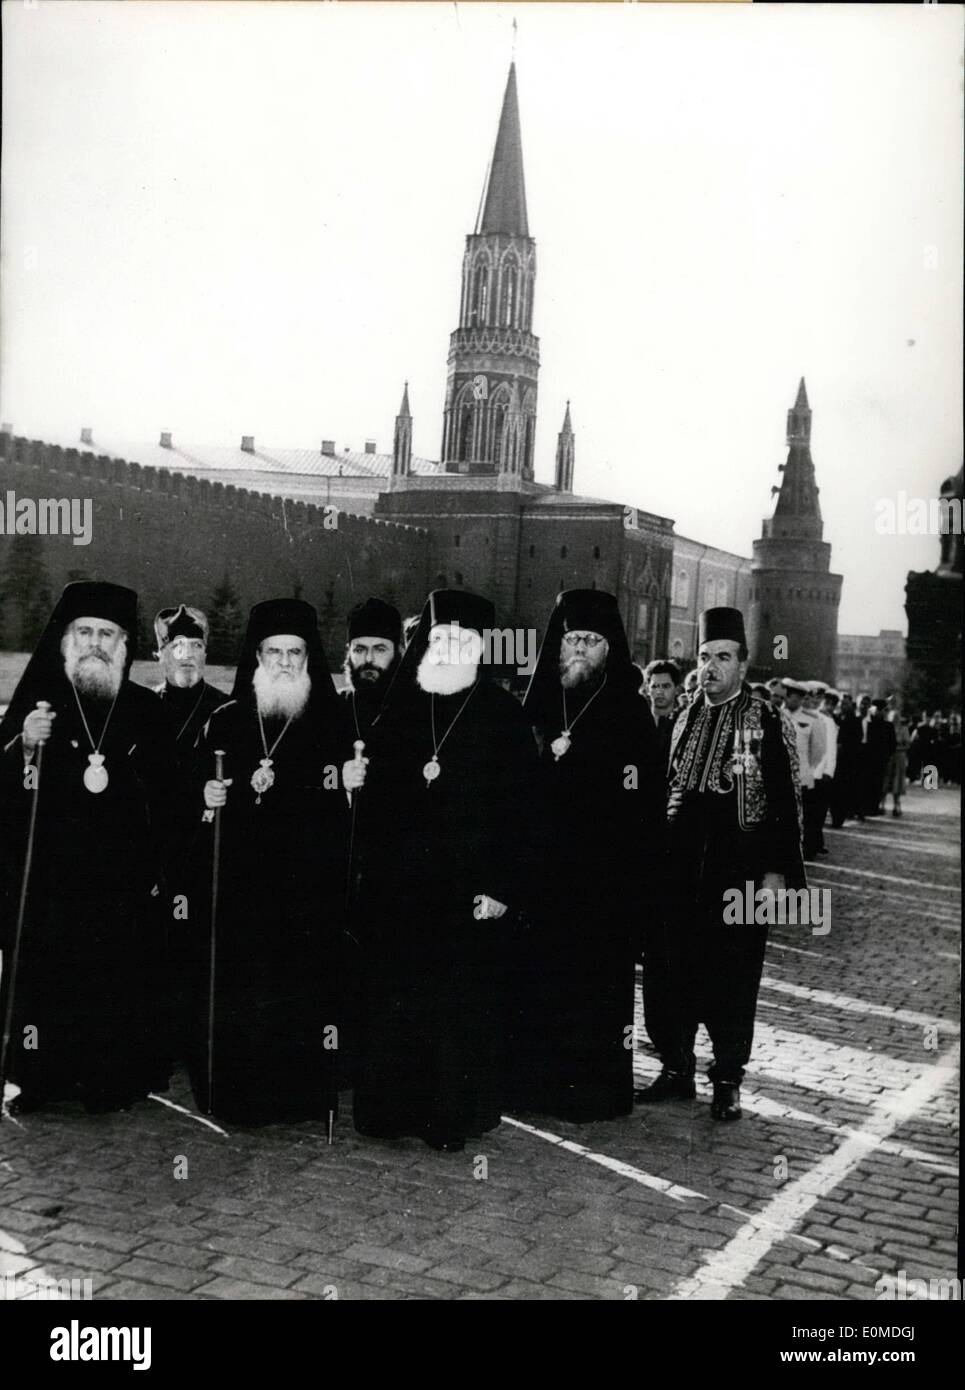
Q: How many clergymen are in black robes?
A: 6